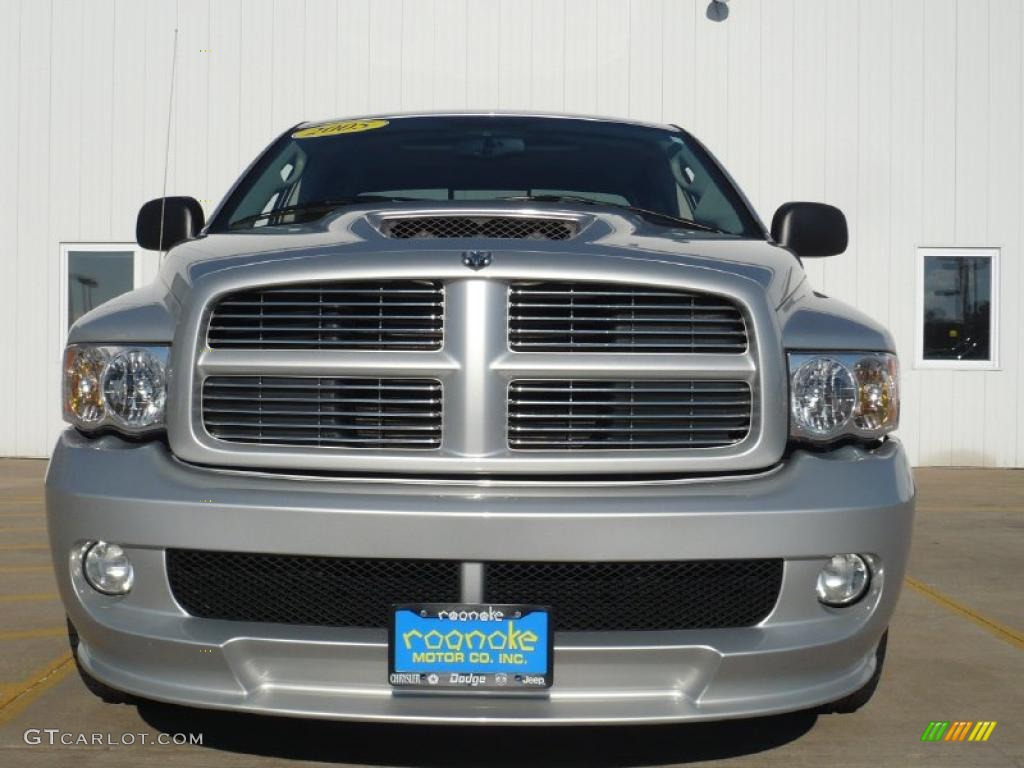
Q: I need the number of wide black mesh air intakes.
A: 2